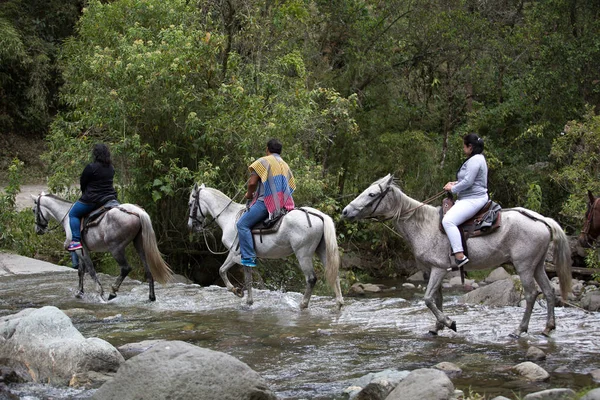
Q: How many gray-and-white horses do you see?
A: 3